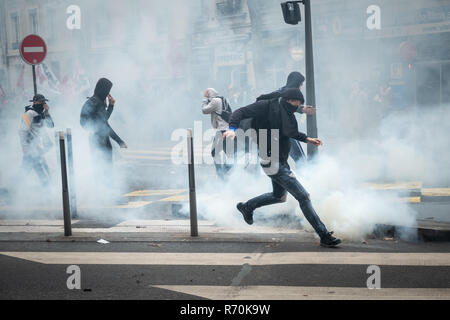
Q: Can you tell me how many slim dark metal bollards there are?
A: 3